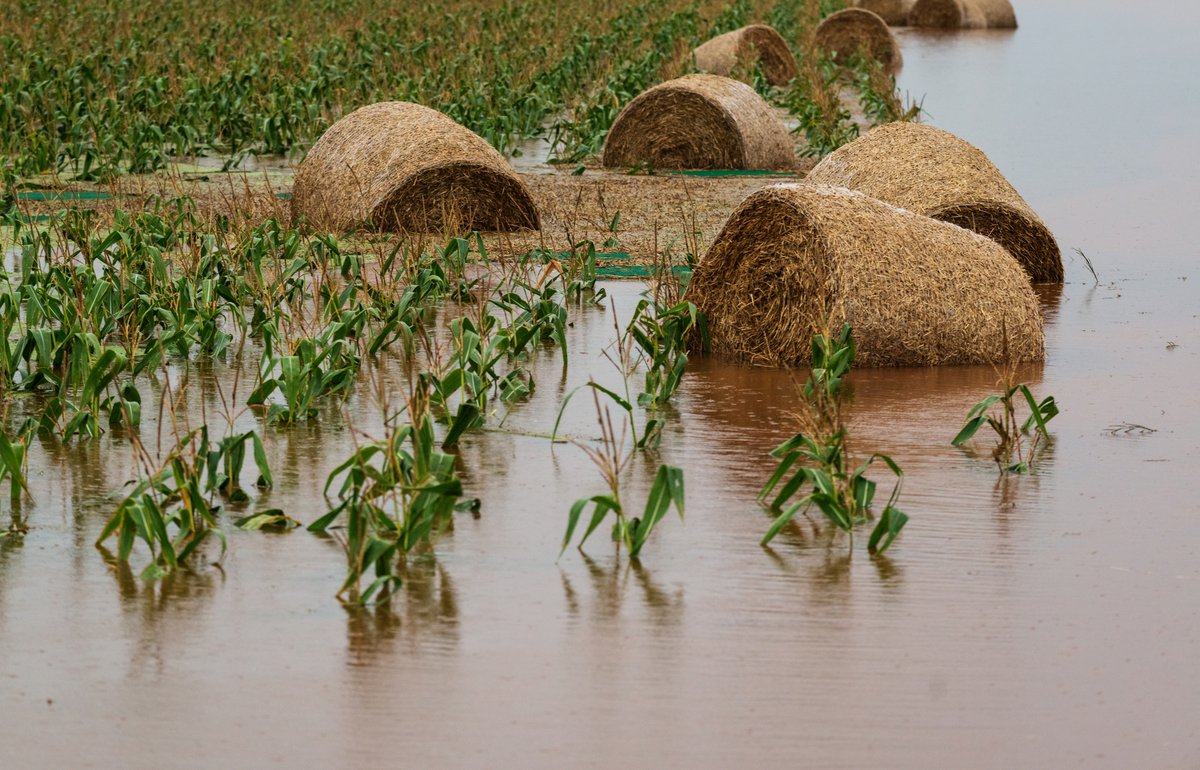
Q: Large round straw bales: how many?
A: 8